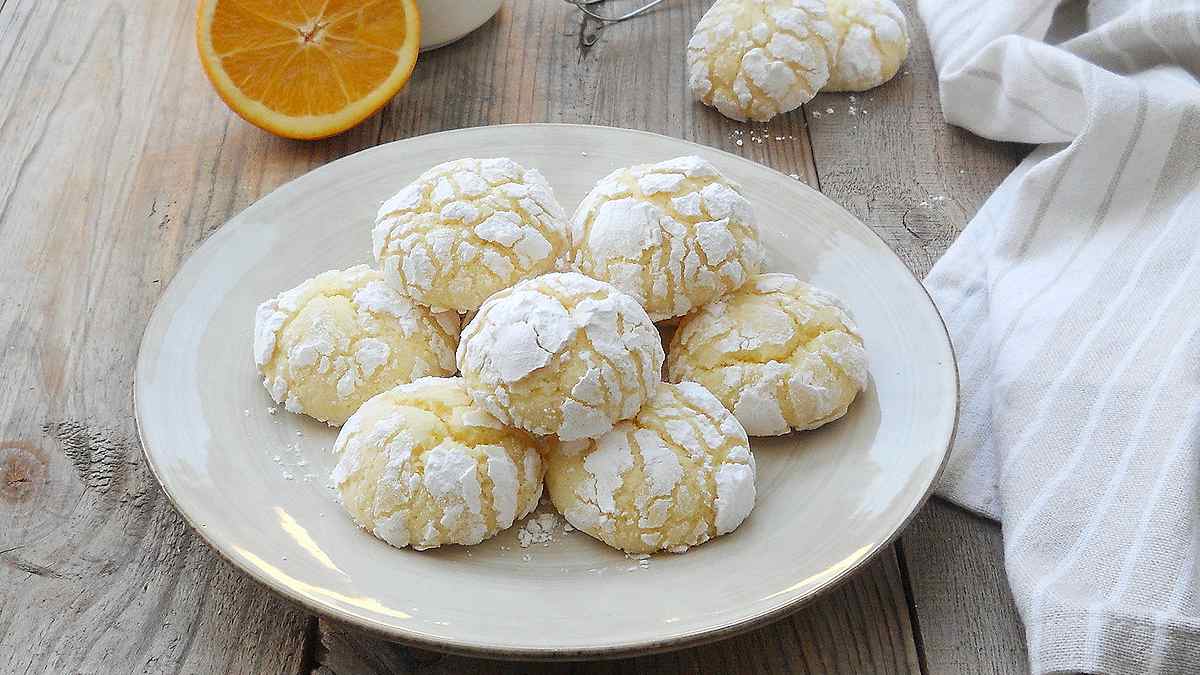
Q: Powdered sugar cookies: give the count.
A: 9